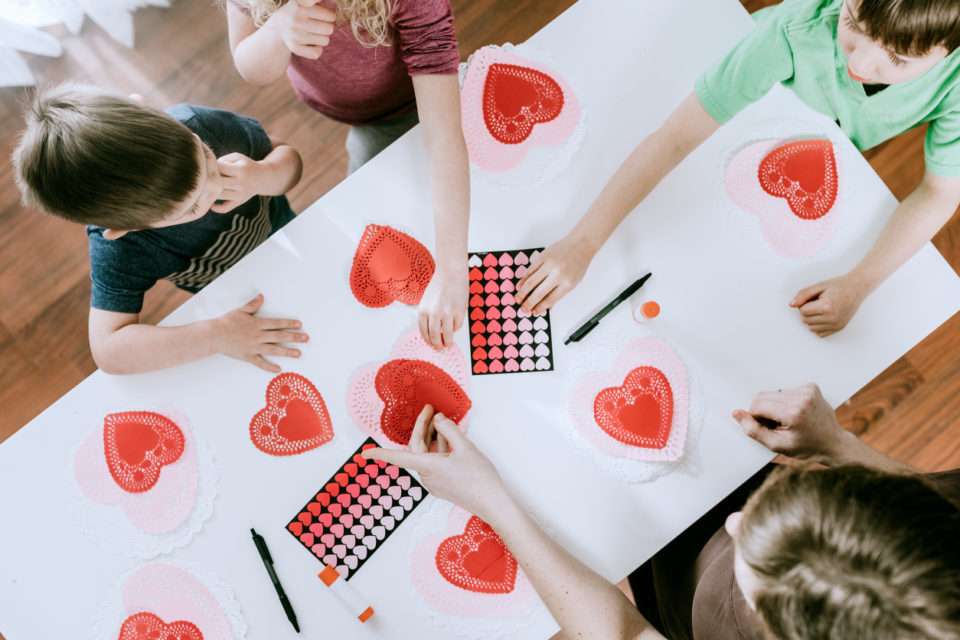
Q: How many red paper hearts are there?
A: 9